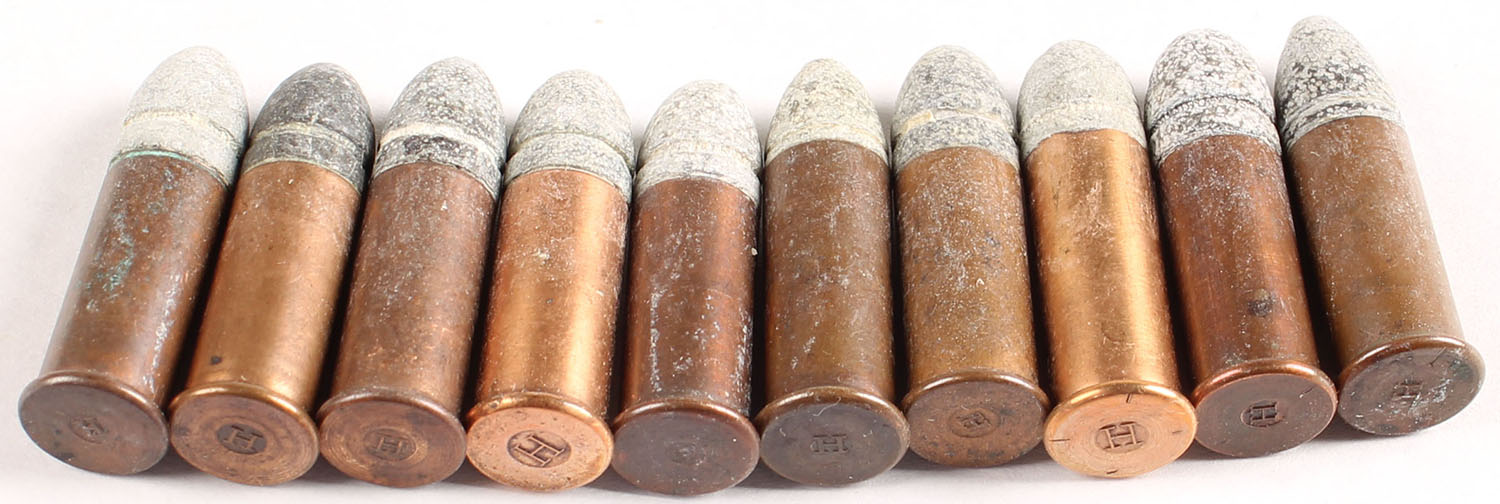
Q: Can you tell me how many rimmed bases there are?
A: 10